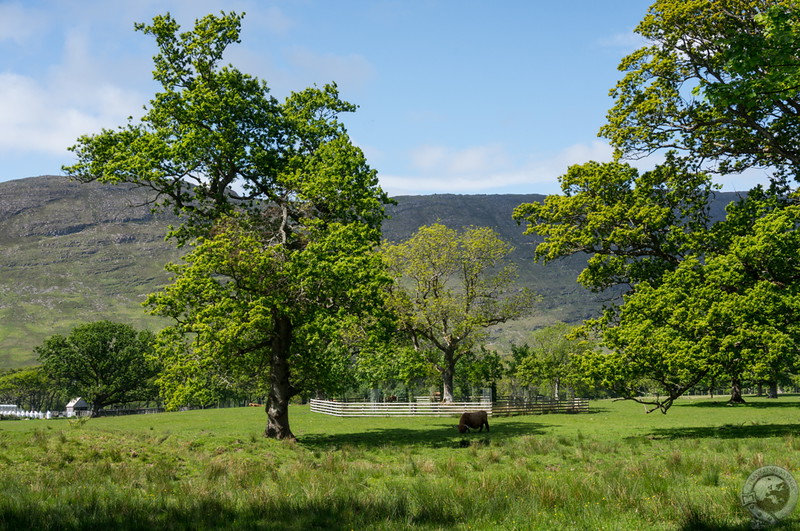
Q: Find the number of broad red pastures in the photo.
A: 0